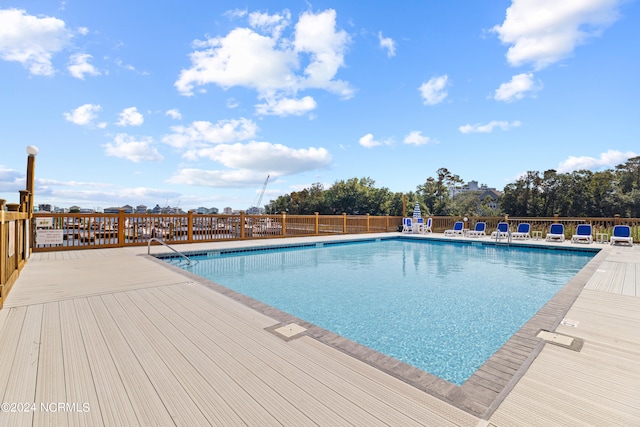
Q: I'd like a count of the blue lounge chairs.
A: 7